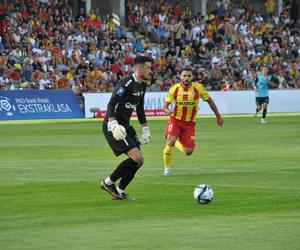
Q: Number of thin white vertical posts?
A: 4